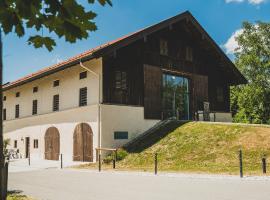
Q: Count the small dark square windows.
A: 5